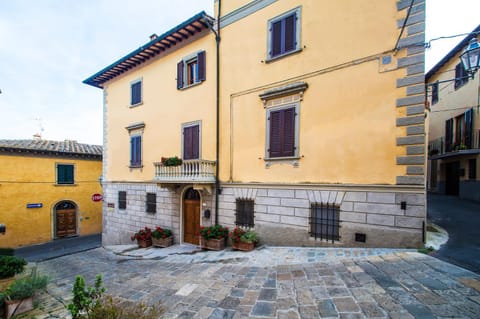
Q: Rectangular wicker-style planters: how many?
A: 4